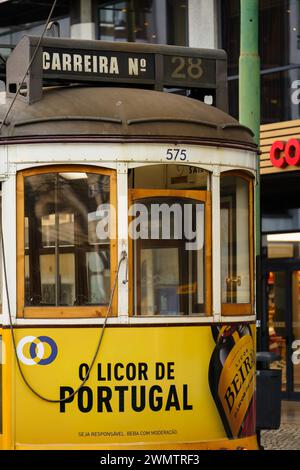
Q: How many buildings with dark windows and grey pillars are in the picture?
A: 1